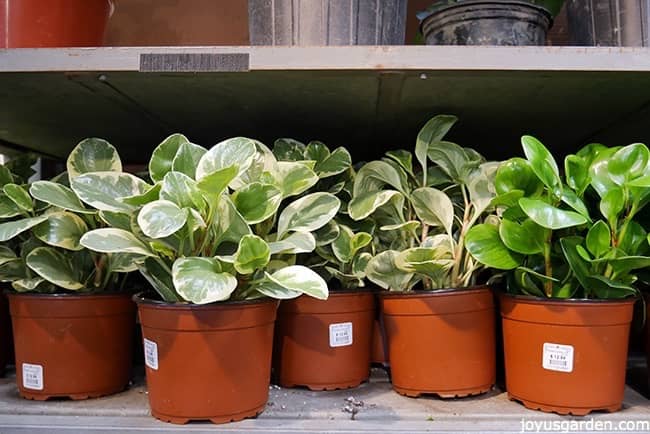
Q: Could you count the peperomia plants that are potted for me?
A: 5